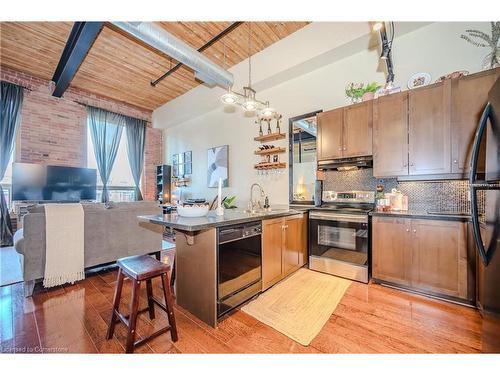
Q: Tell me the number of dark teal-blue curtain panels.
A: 3